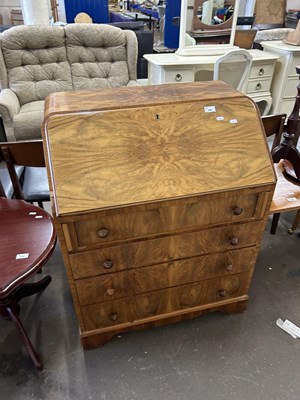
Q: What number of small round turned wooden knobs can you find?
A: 8